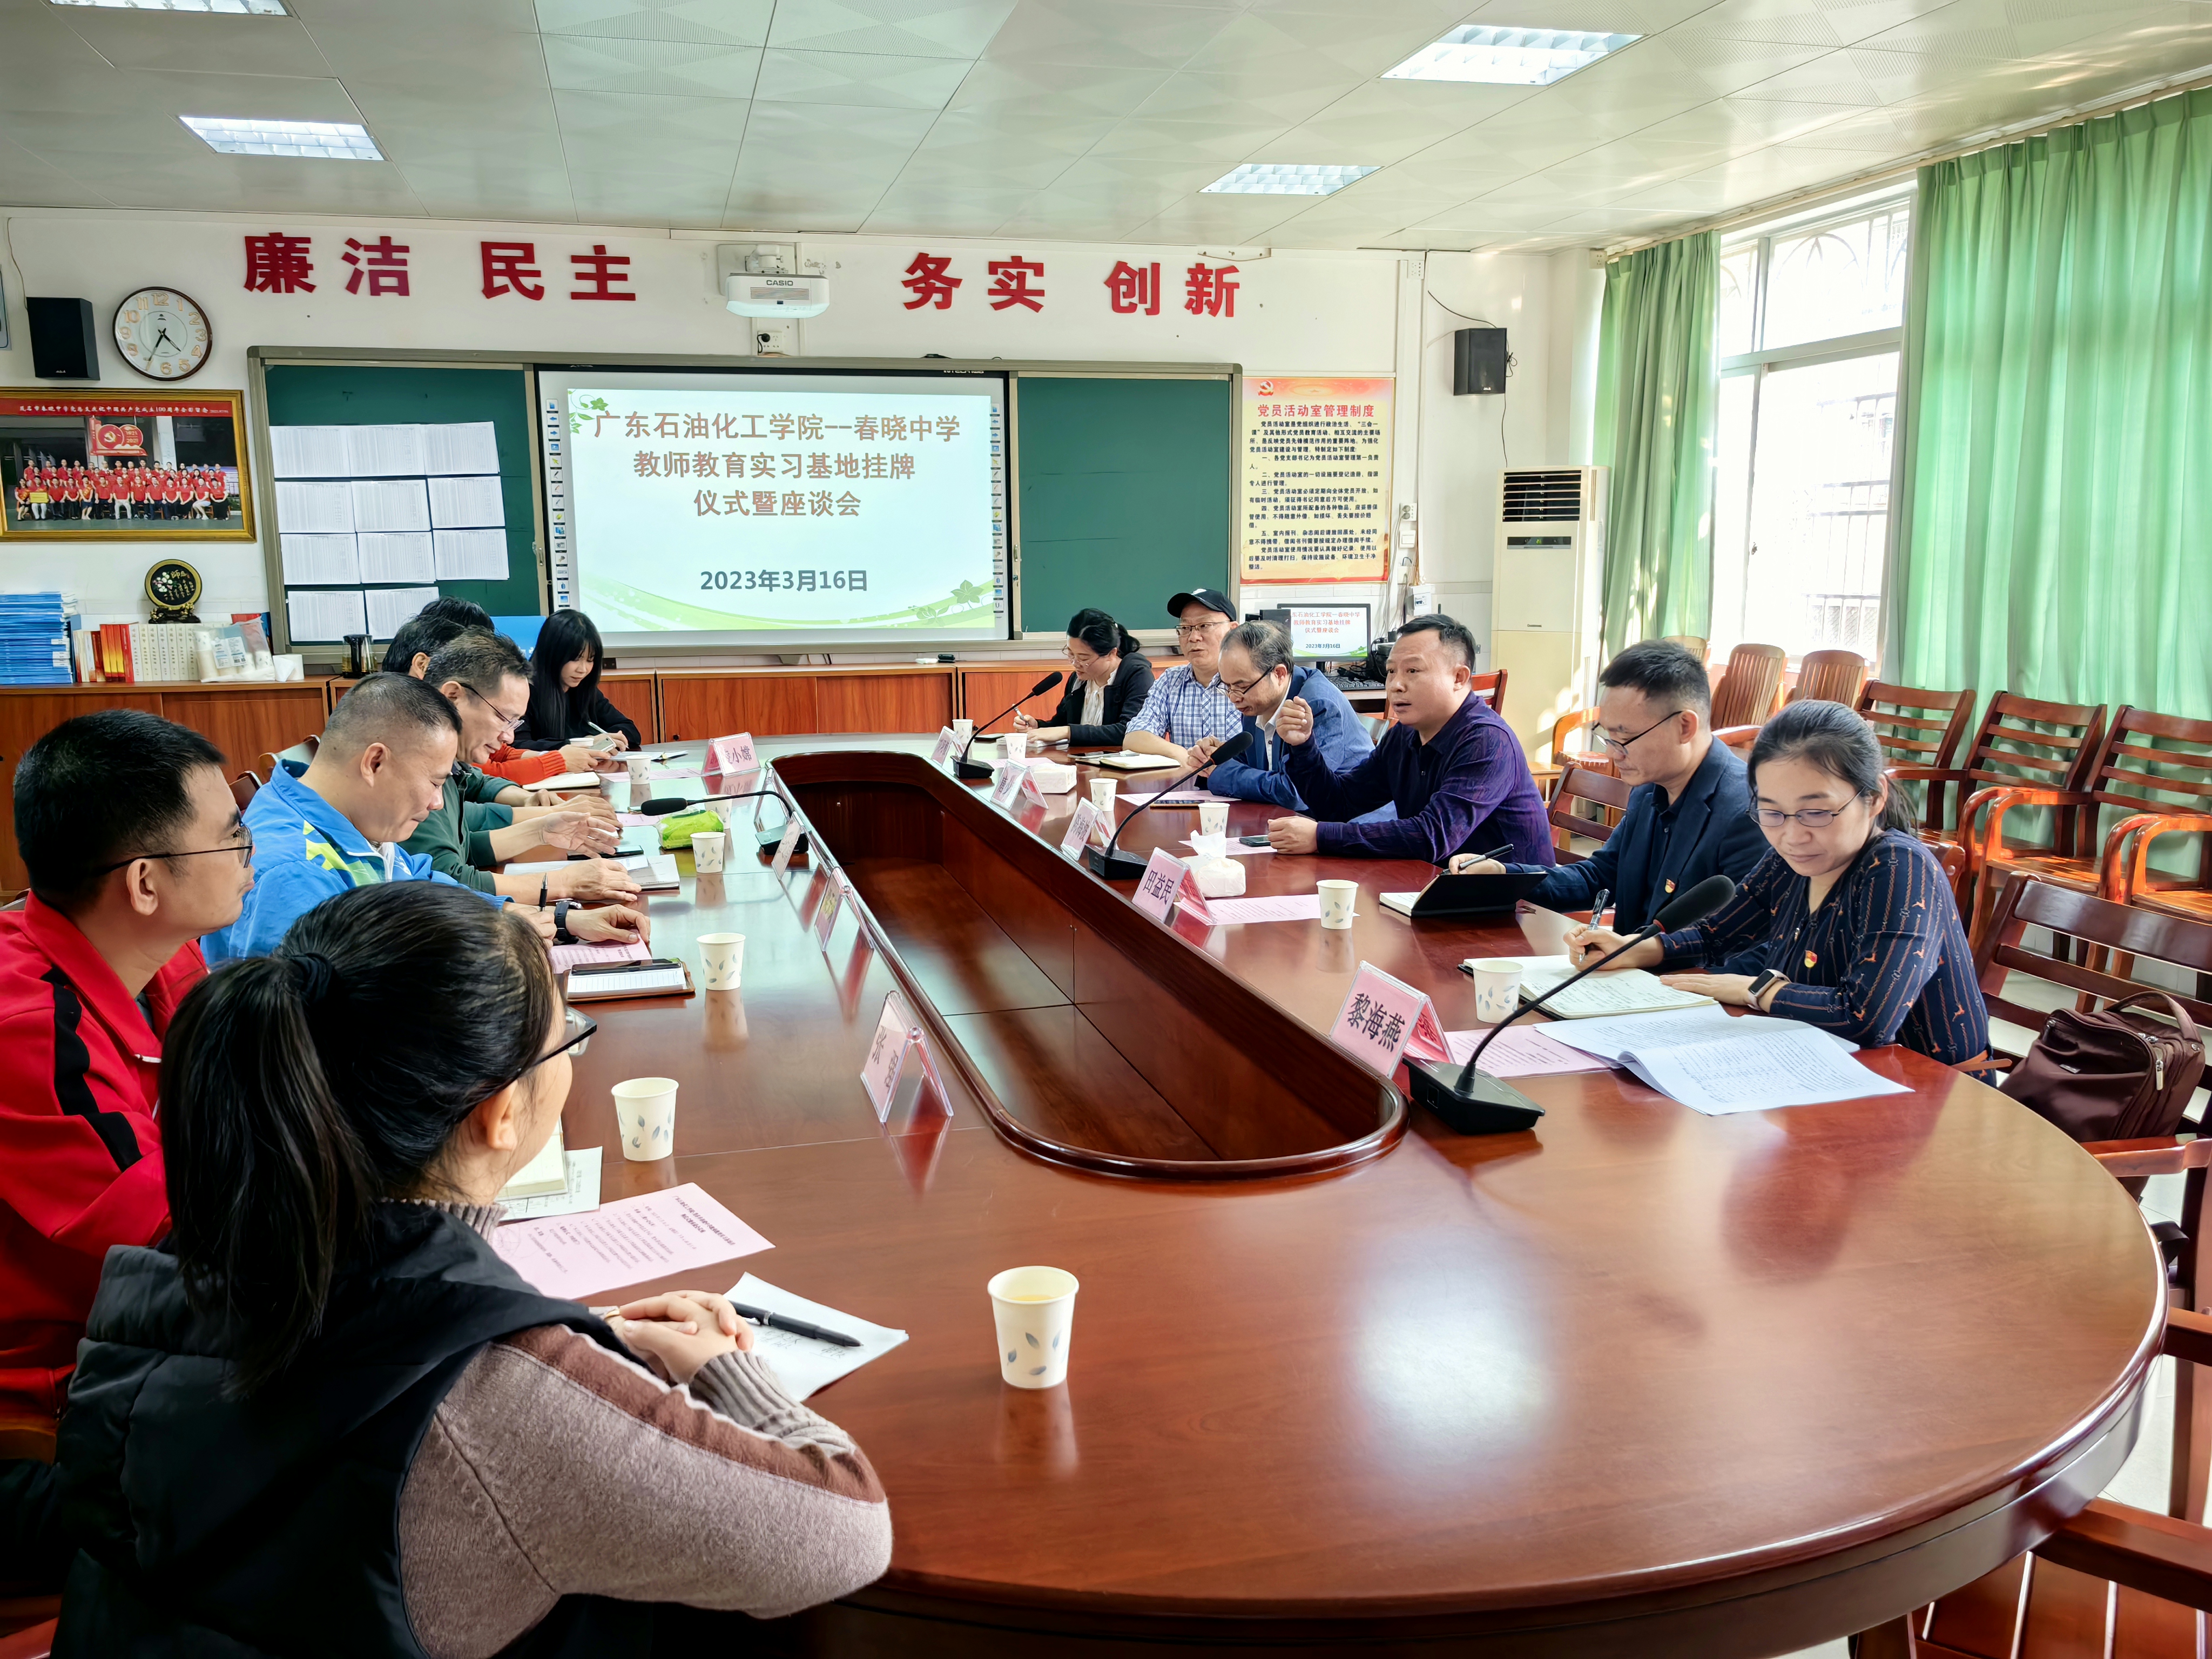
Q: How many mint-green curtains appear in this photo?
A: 2